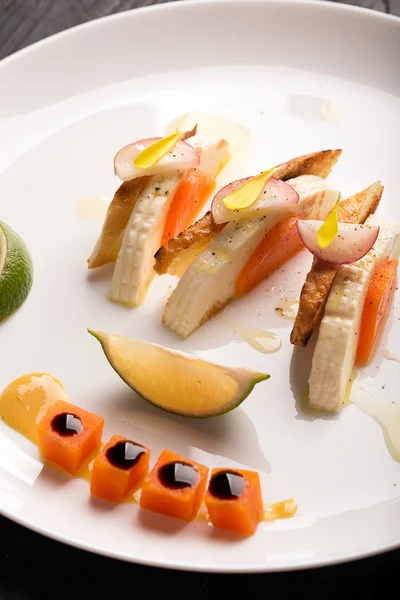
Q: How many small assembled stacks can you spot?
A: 3